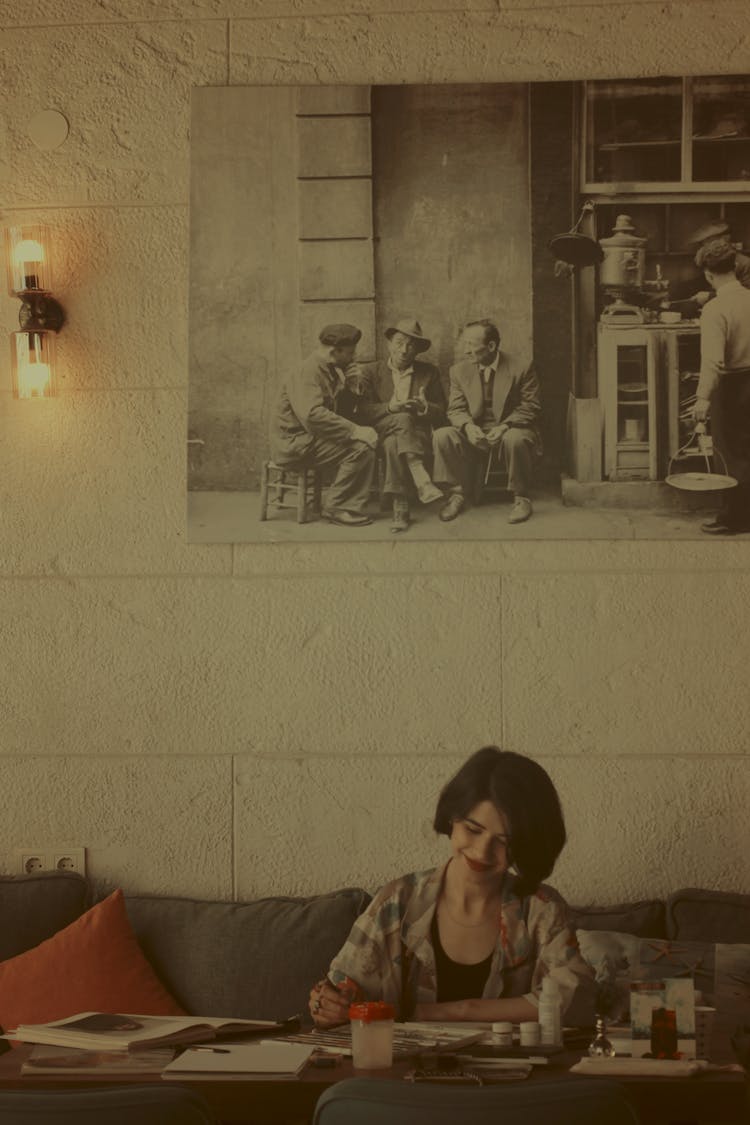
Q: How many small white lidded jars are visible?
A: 2